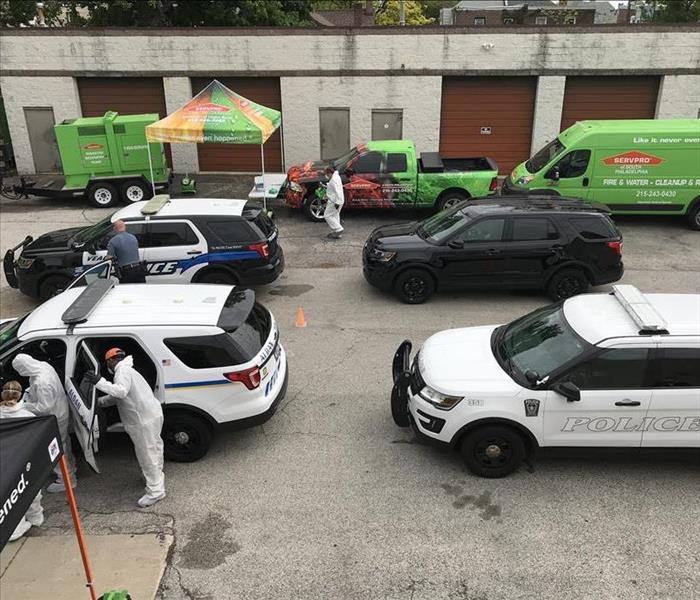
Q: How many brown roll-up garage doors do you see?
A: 4